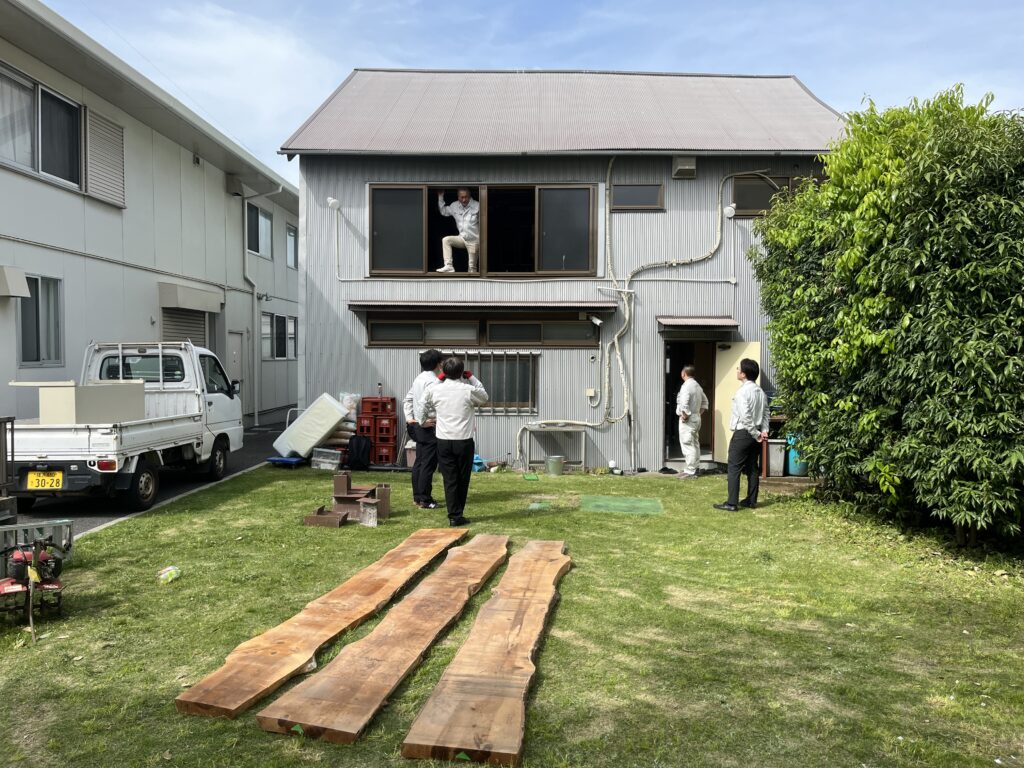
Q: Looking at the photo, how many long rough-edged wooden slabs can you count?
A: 3